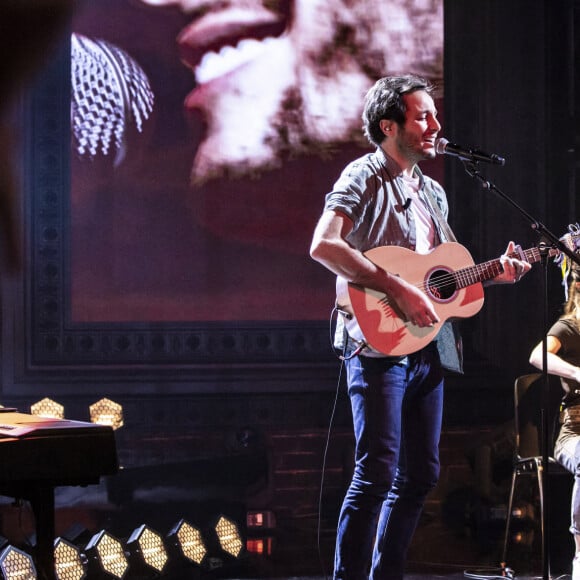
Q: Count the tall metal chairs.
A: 1